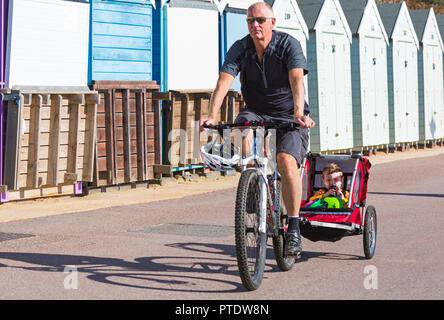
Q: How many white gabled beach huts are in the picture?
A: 5